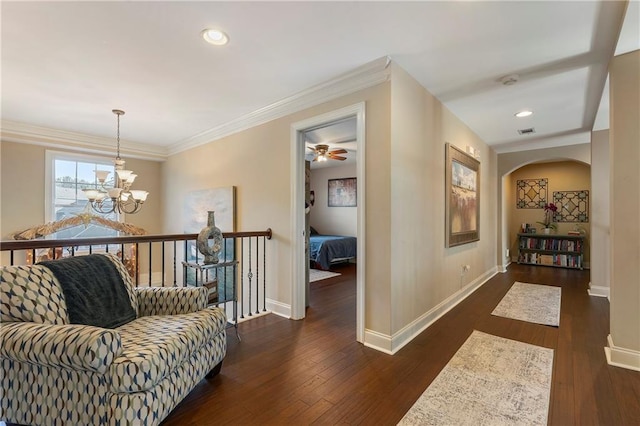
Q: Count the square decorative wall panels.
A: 2